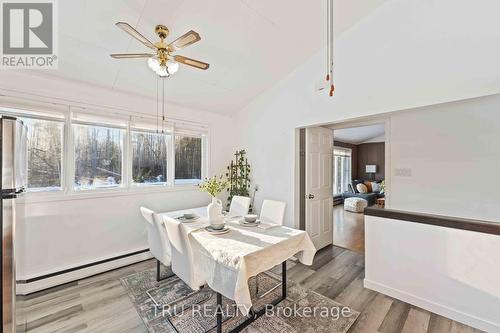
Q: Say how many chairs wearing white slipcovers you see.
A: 4